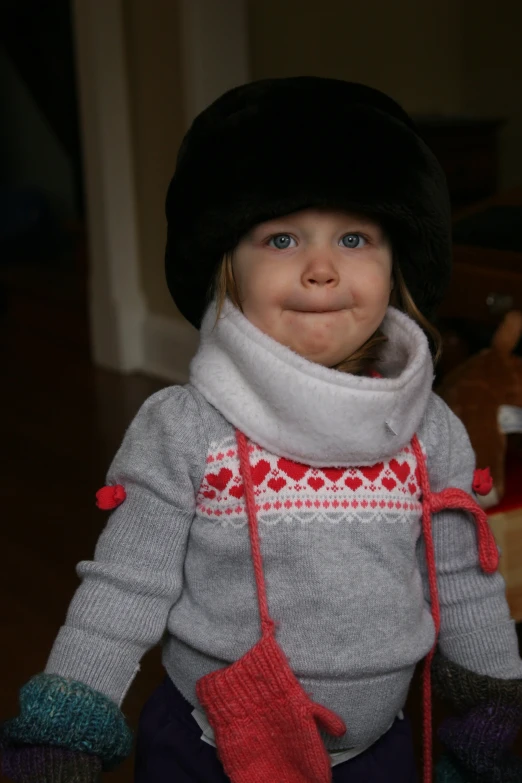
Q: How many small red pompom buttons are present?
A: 2